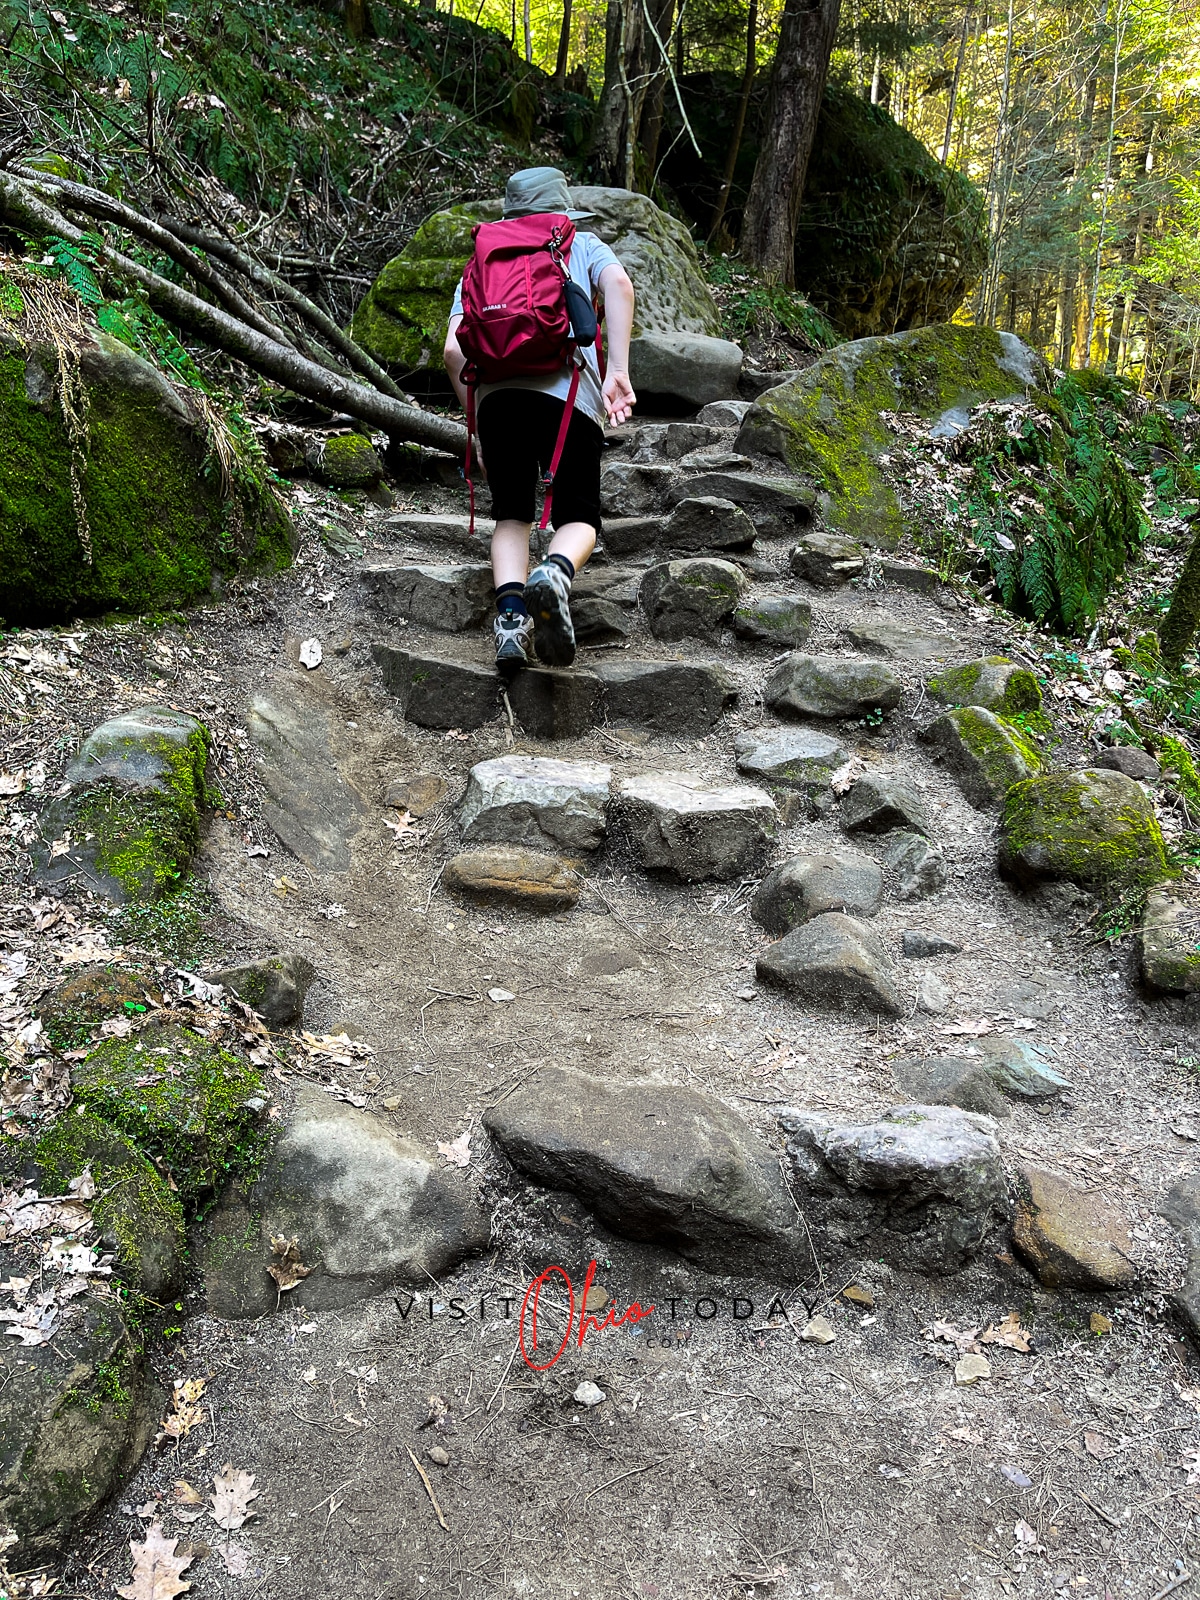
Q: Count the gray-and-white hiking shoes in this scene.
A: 2